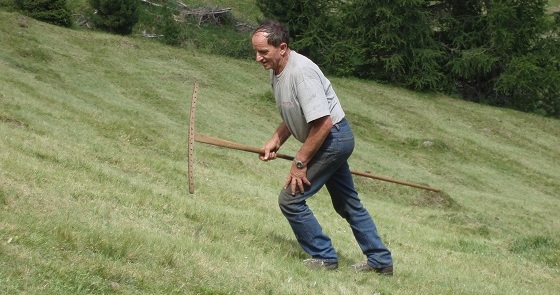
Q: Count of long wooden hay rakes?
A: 1